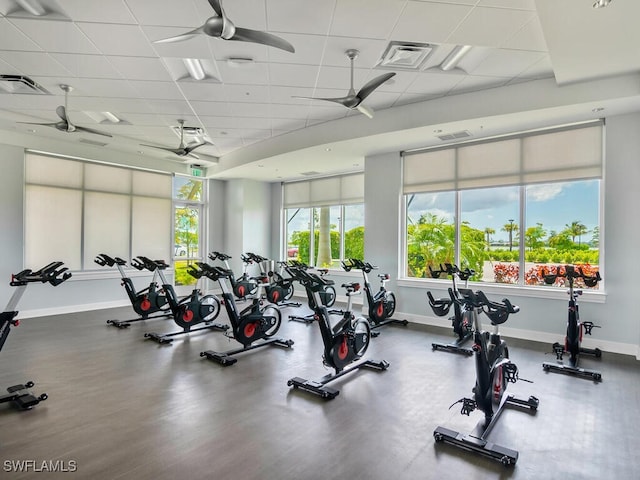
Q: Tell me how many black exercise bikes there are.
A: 12